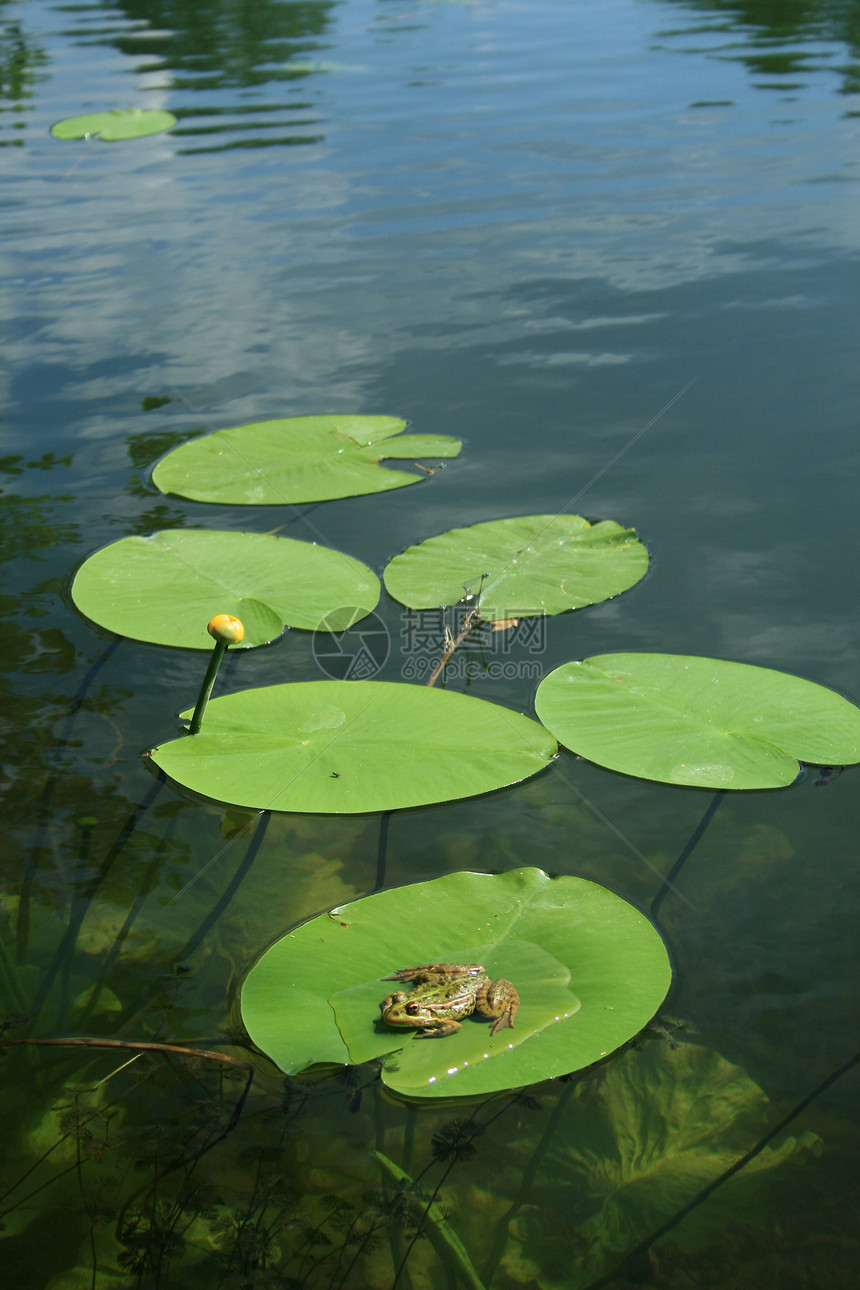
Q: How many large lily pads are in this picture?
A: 6